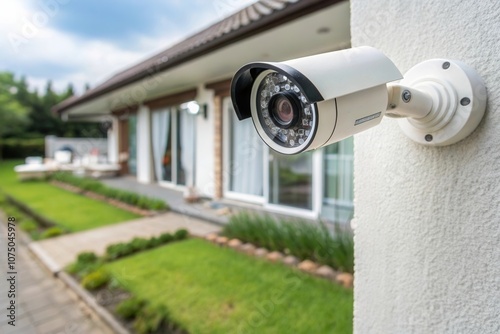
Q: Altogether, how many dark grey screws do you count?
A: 3